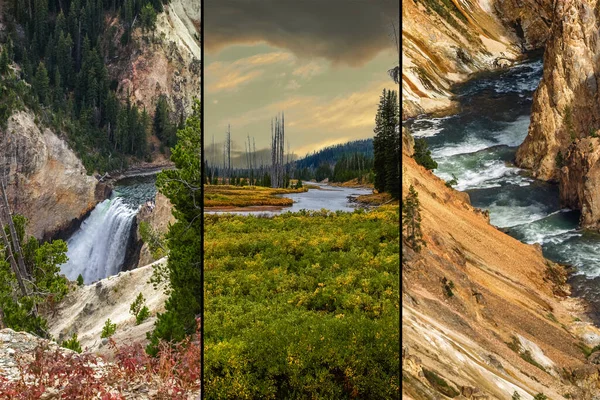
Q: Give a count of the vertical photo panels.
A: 3